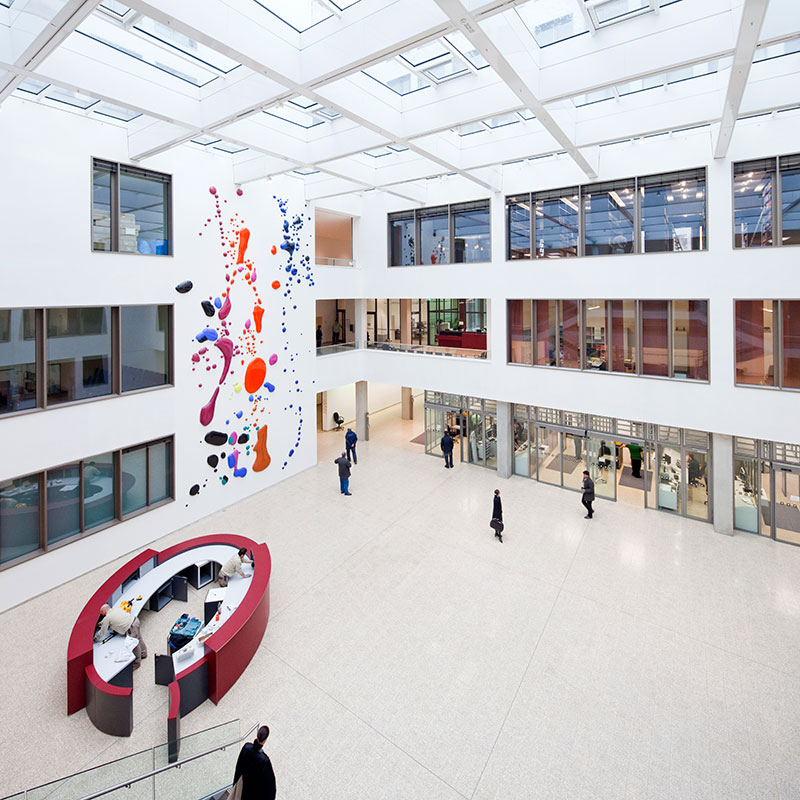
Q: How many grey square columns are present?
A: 4